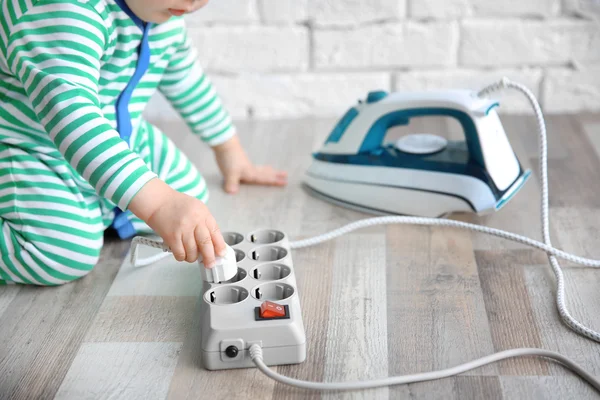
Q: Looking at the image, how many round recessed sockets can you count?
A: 8